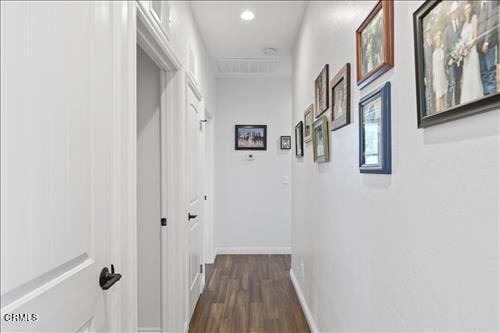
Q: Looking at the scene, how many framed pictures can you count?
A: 10